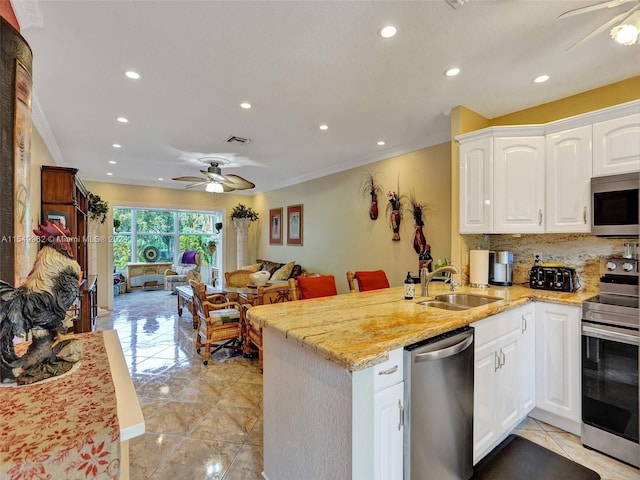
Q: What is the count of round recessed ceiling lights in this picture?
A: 12